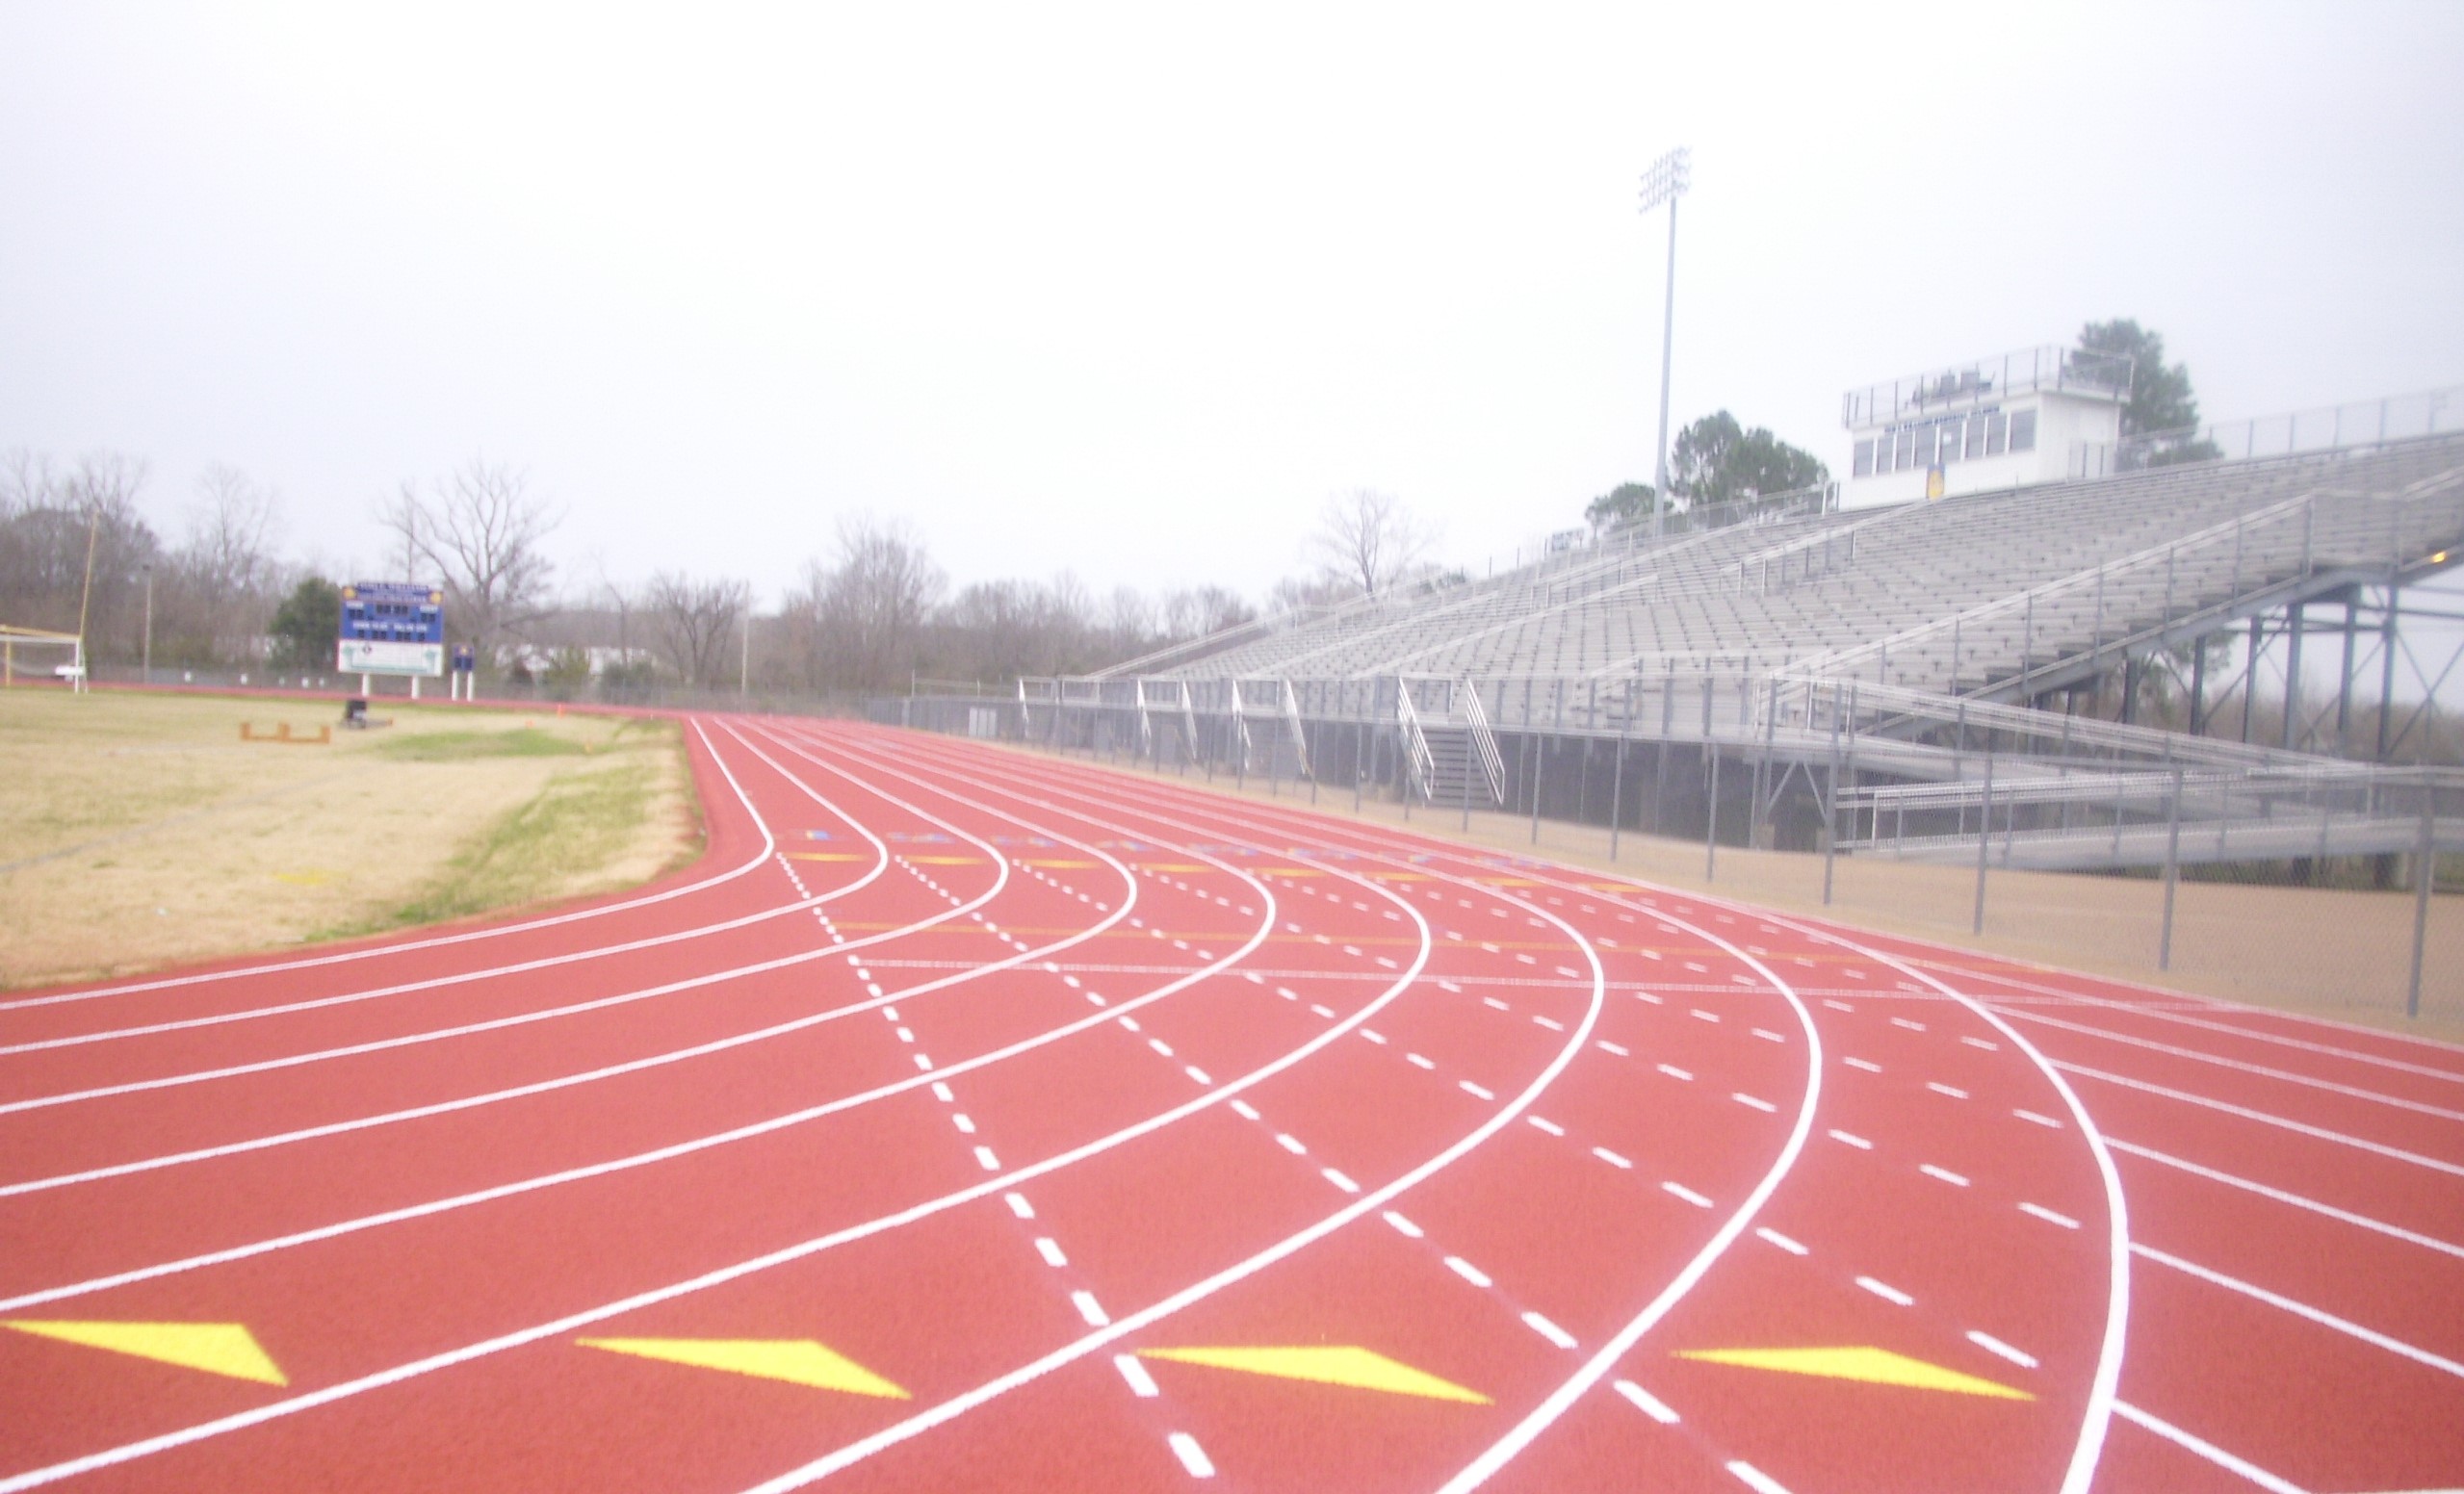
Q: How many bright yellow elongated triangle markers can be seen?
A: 4